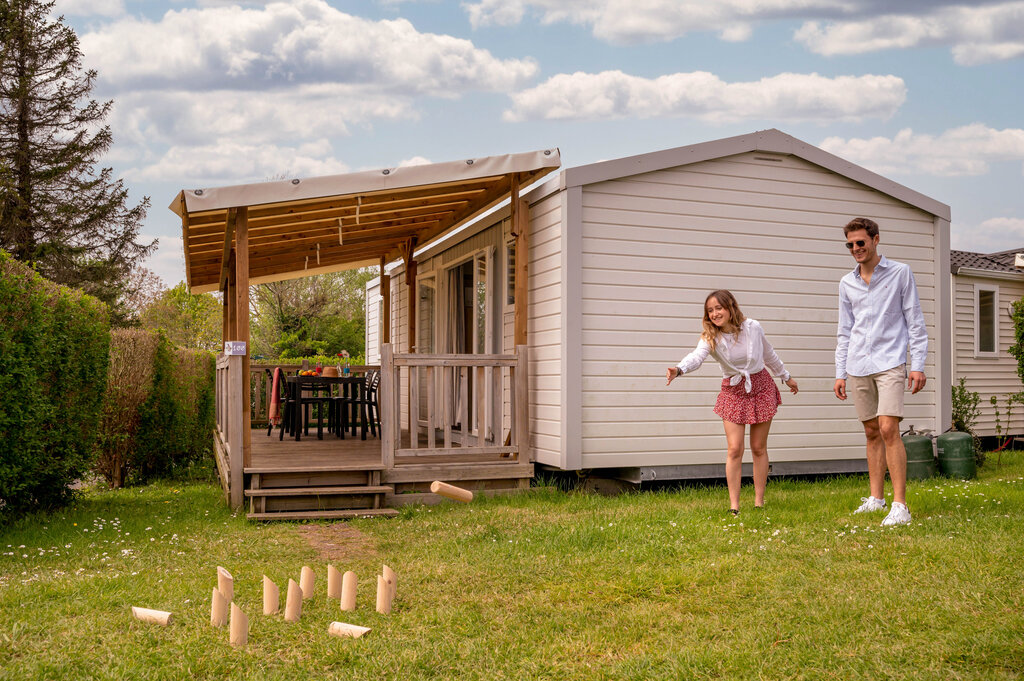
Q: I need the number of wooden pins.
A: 12